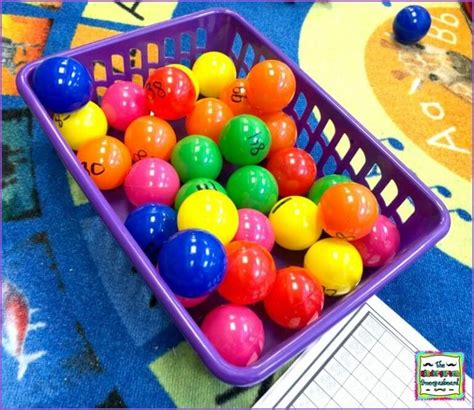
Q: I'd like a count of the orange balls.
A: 7